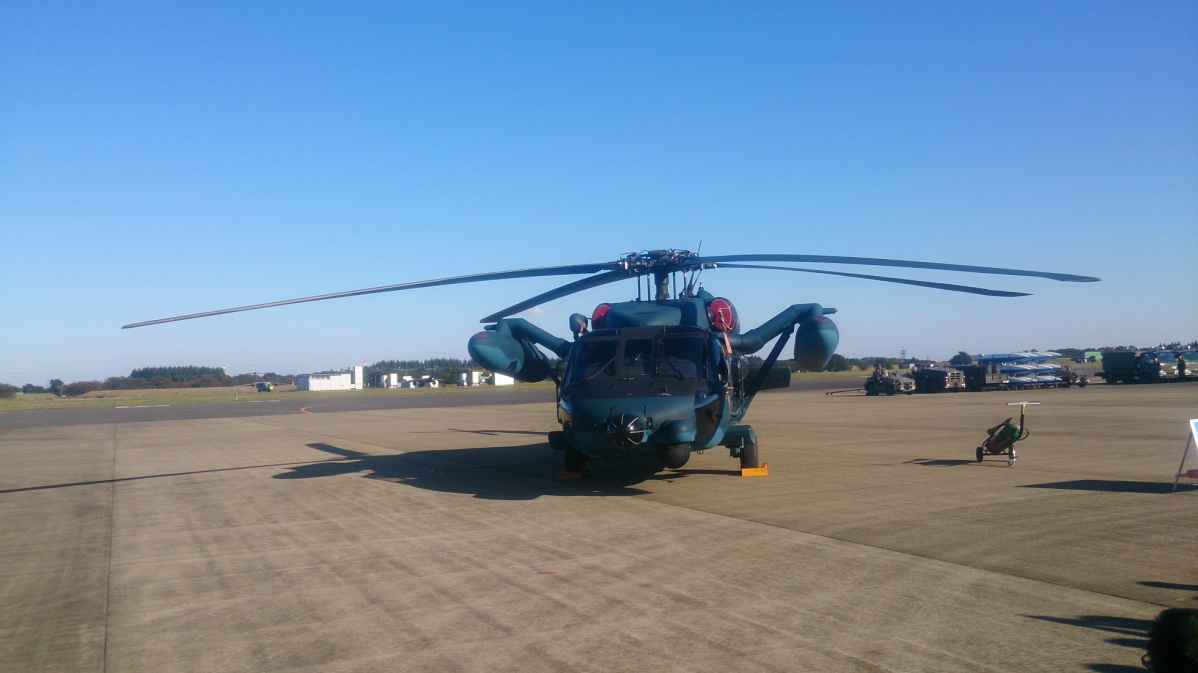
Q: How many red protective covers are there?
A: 2